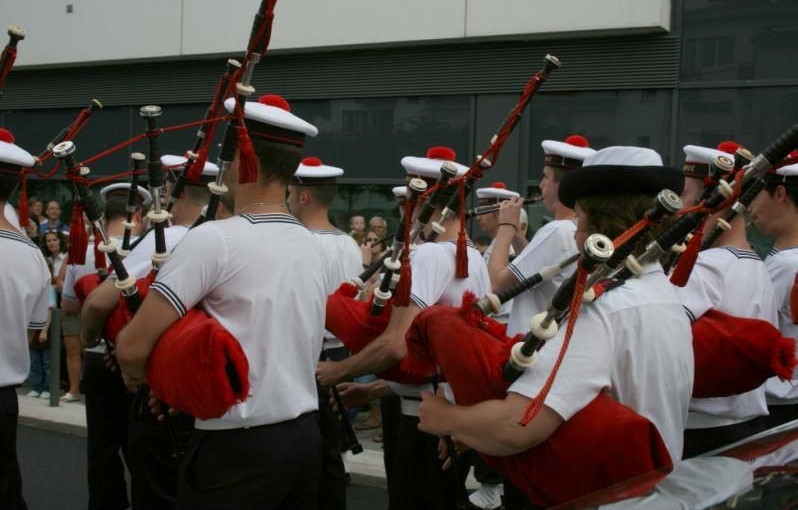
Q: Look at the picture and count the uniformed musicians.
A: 12